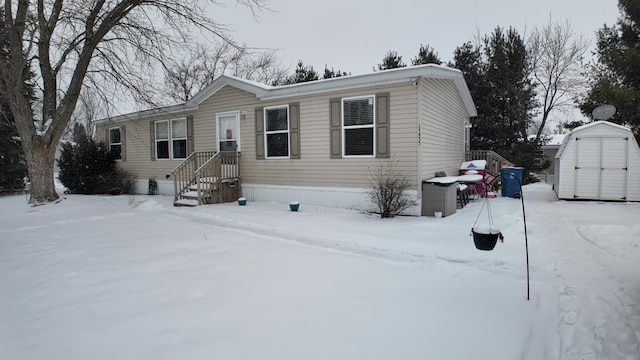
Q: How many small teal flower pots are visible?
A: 2